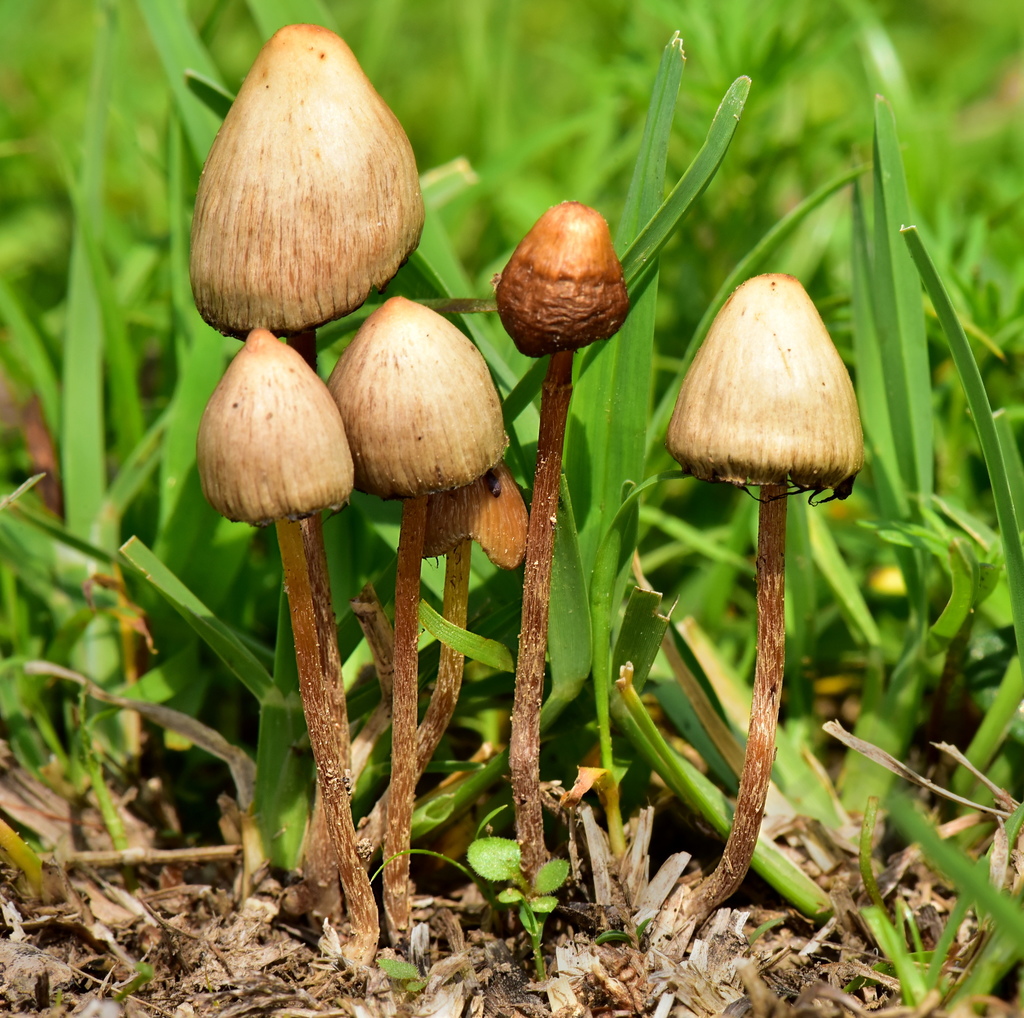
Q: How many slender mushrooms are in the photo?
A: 6